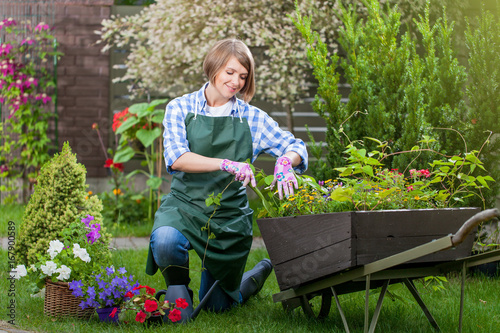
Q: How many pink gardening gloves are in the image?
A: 2